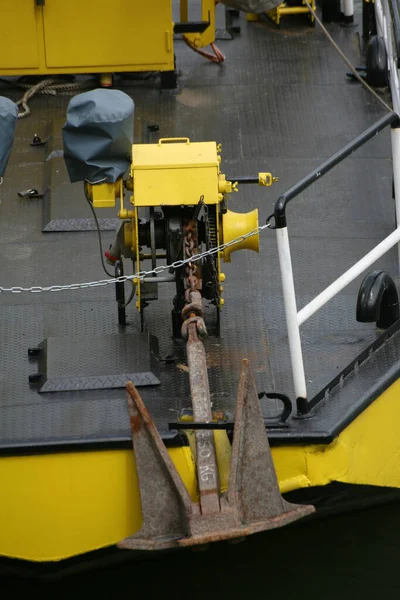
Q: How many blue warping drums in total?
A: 0